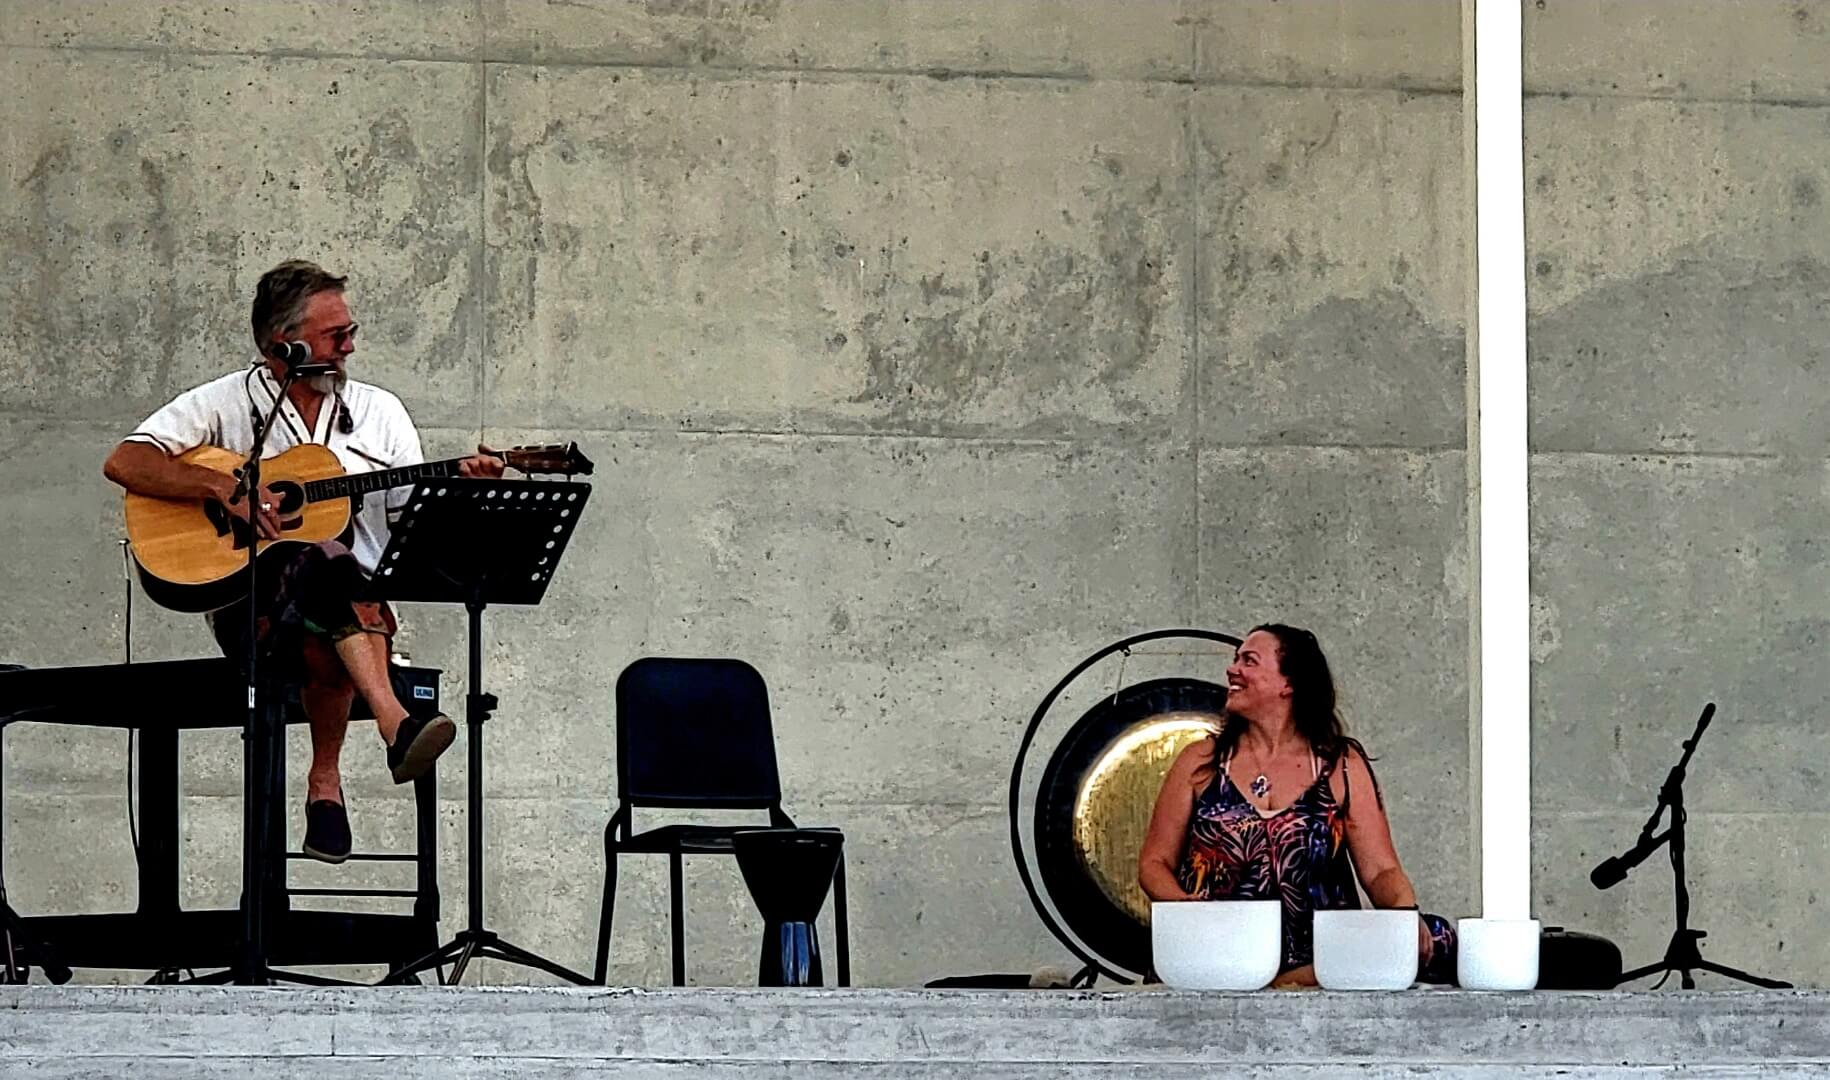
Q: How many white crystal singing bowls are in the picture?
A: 3